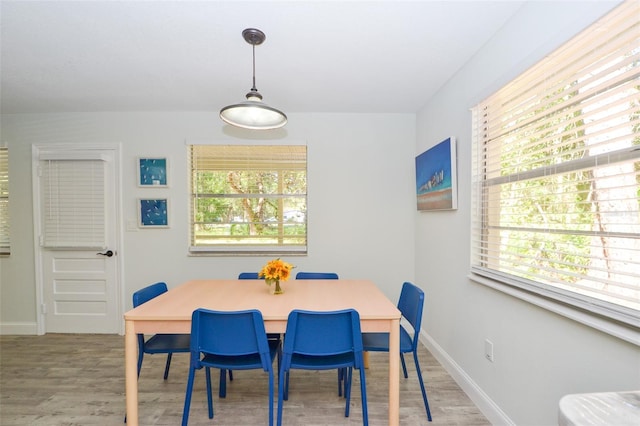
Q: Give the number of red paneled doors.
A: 0